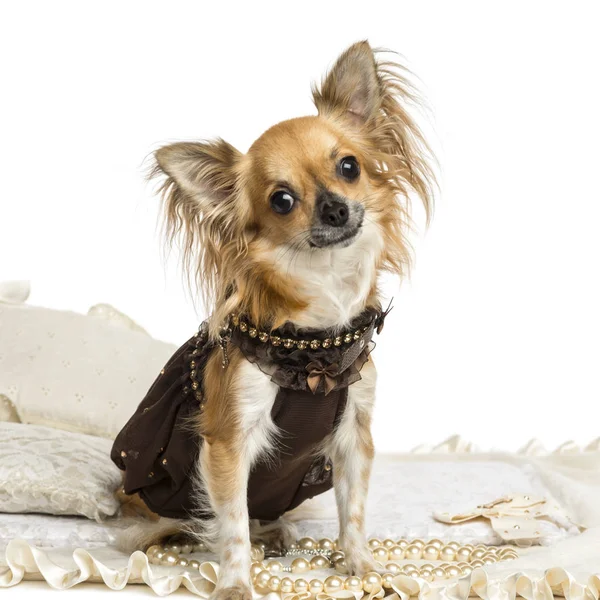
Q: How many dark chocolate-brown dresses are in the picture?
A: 1